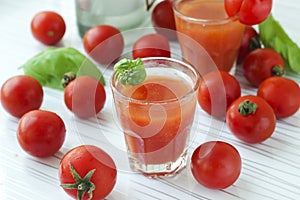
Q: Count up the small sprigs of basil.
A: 1